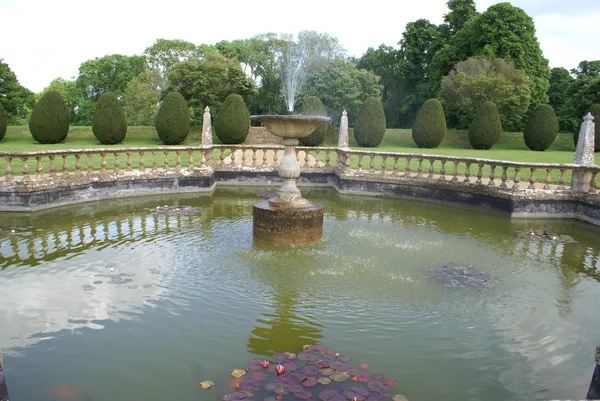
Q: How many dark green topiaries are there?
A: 11